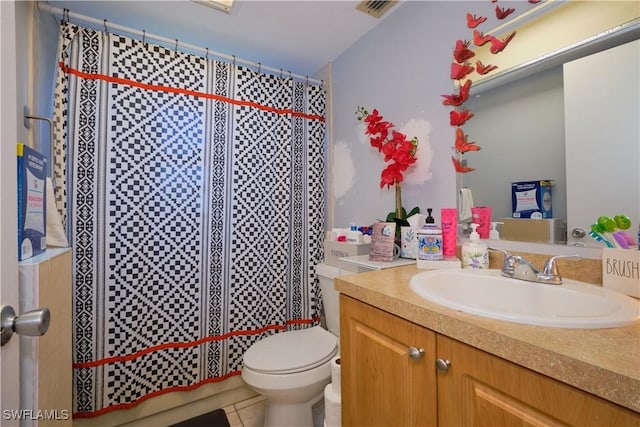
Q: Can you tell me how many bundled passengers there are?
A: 0